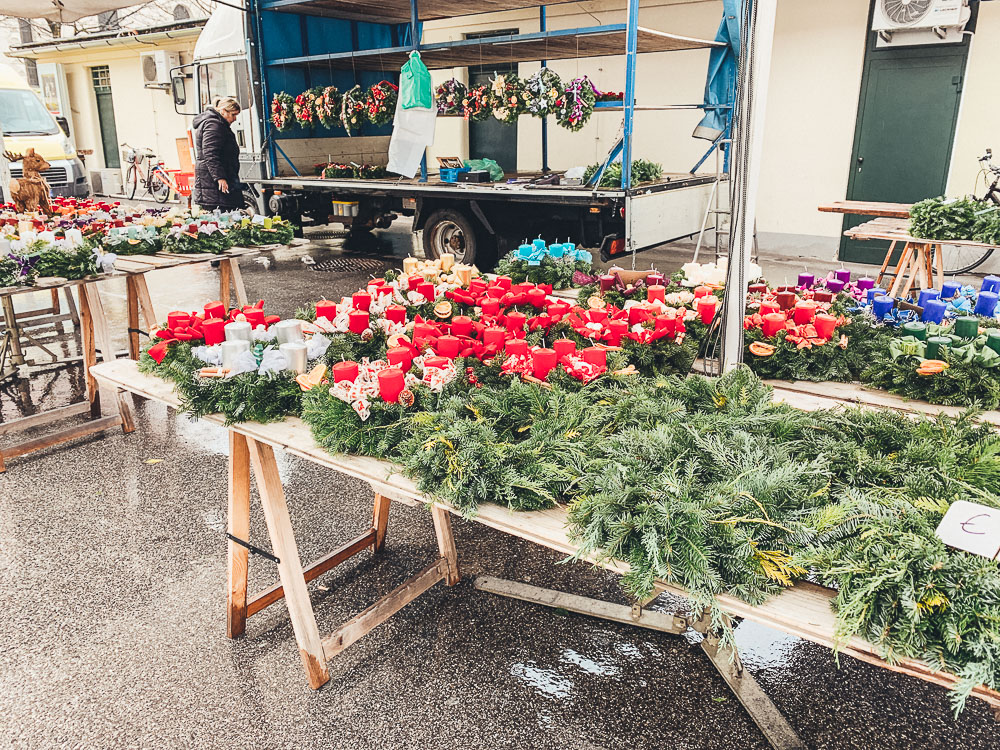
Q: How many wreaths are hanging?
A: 10